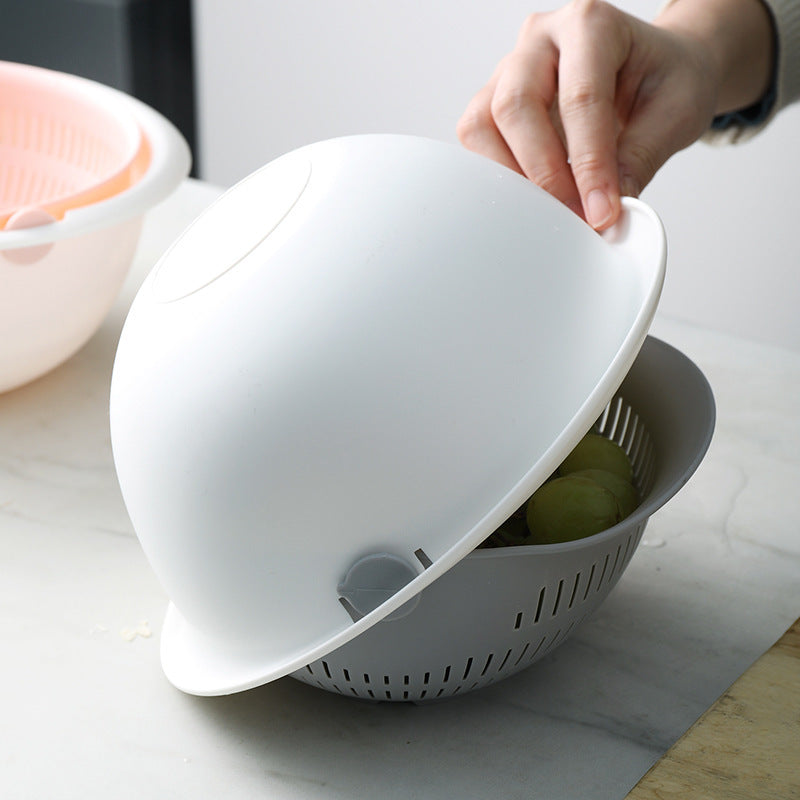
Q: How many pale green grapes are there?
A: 3